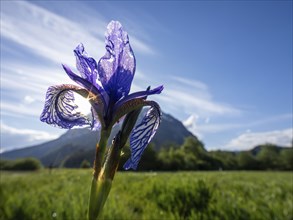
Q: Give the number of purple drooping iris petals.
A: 2